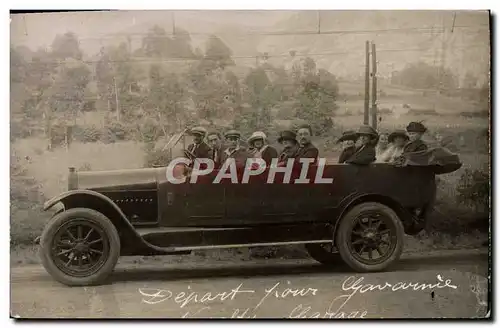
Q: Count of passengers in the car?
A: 11